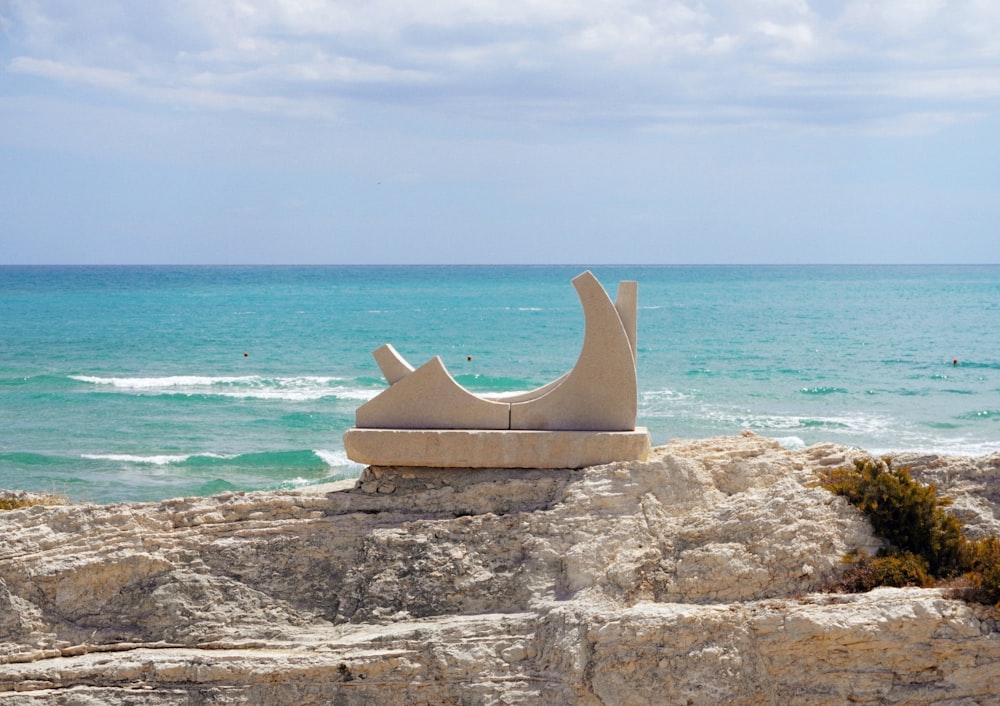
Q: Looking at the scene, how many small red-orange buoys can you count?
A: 3